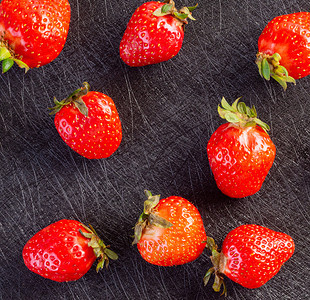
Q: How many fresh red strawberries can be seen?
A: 8